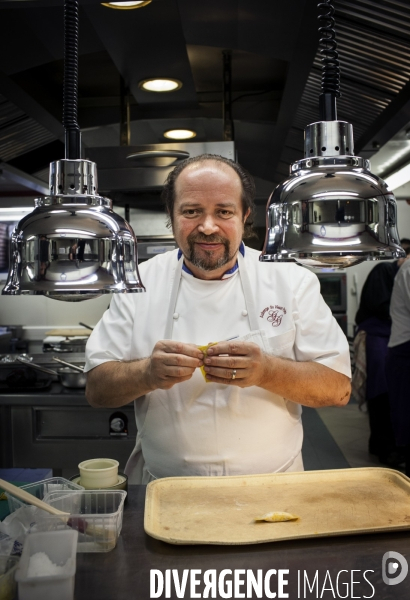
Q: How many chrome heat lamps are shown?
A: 2